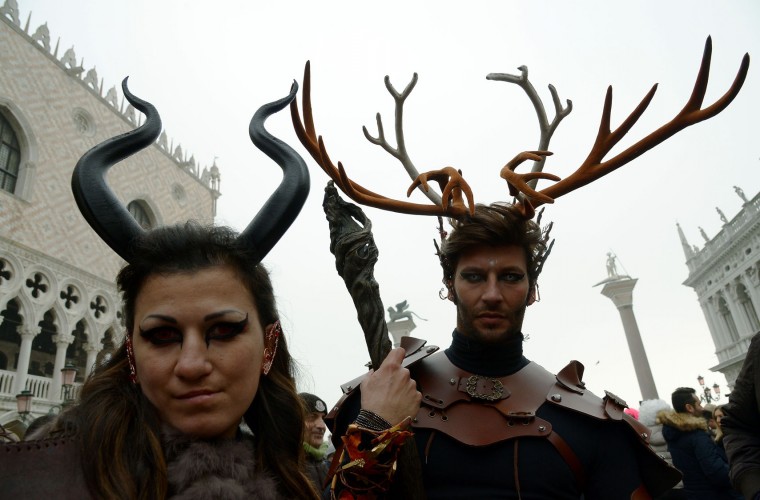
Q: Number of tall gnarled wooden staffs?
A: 1